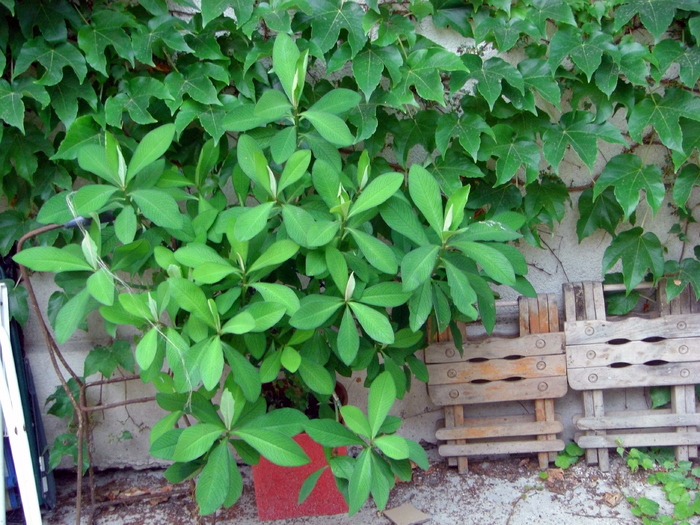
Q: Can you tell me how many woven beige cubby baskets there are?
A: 0